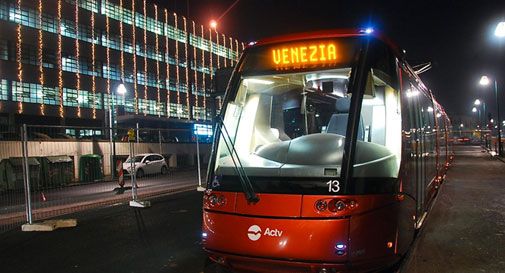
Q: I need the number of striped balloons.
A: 0